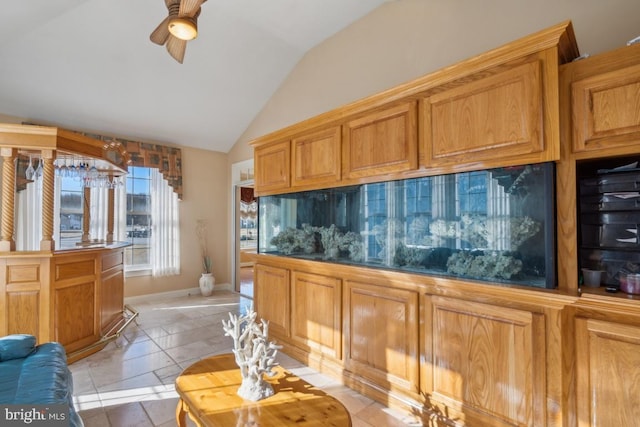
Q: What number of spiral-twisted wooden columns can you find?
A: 2